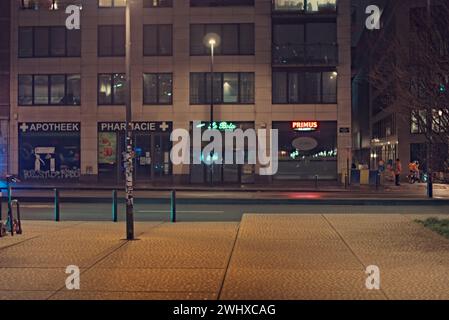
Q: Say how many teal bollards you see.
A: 3